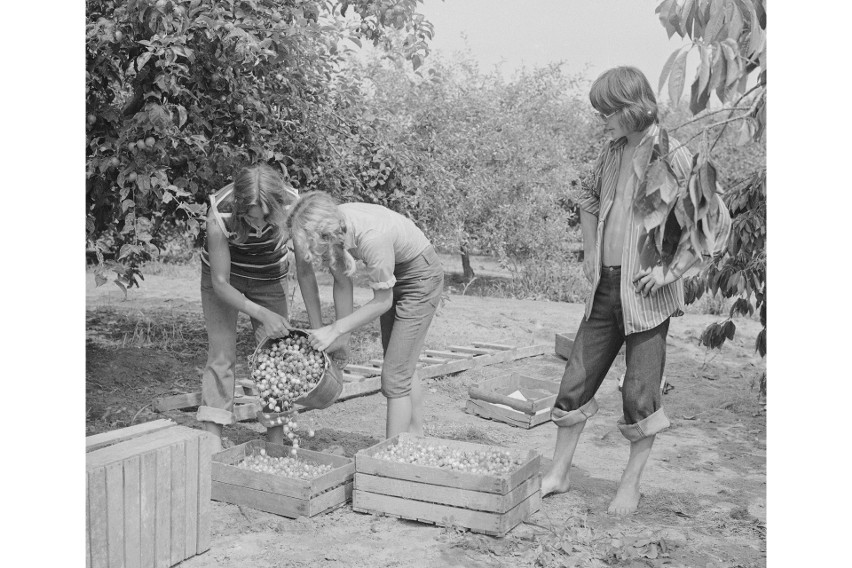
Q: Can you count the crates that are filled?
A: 2